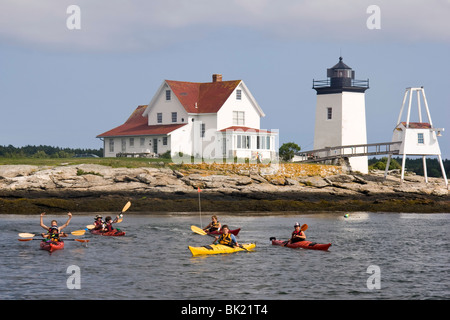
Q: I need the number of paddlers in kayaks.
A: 7